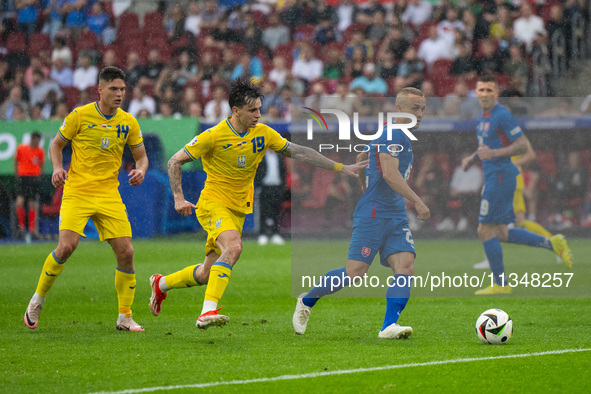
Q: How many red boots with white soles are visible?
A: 2